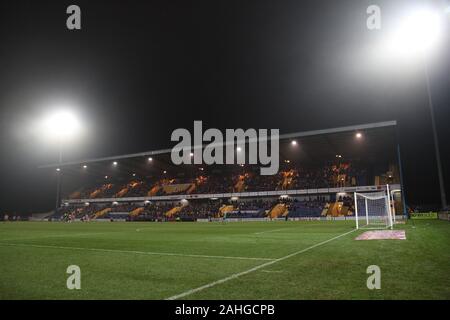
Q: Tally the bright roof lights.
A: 8